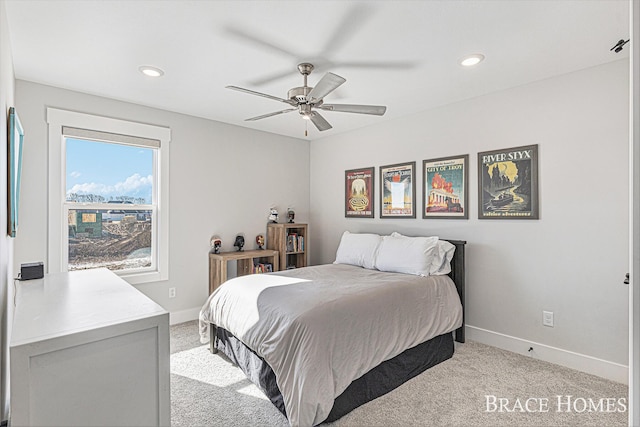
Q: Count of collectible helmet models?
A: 5